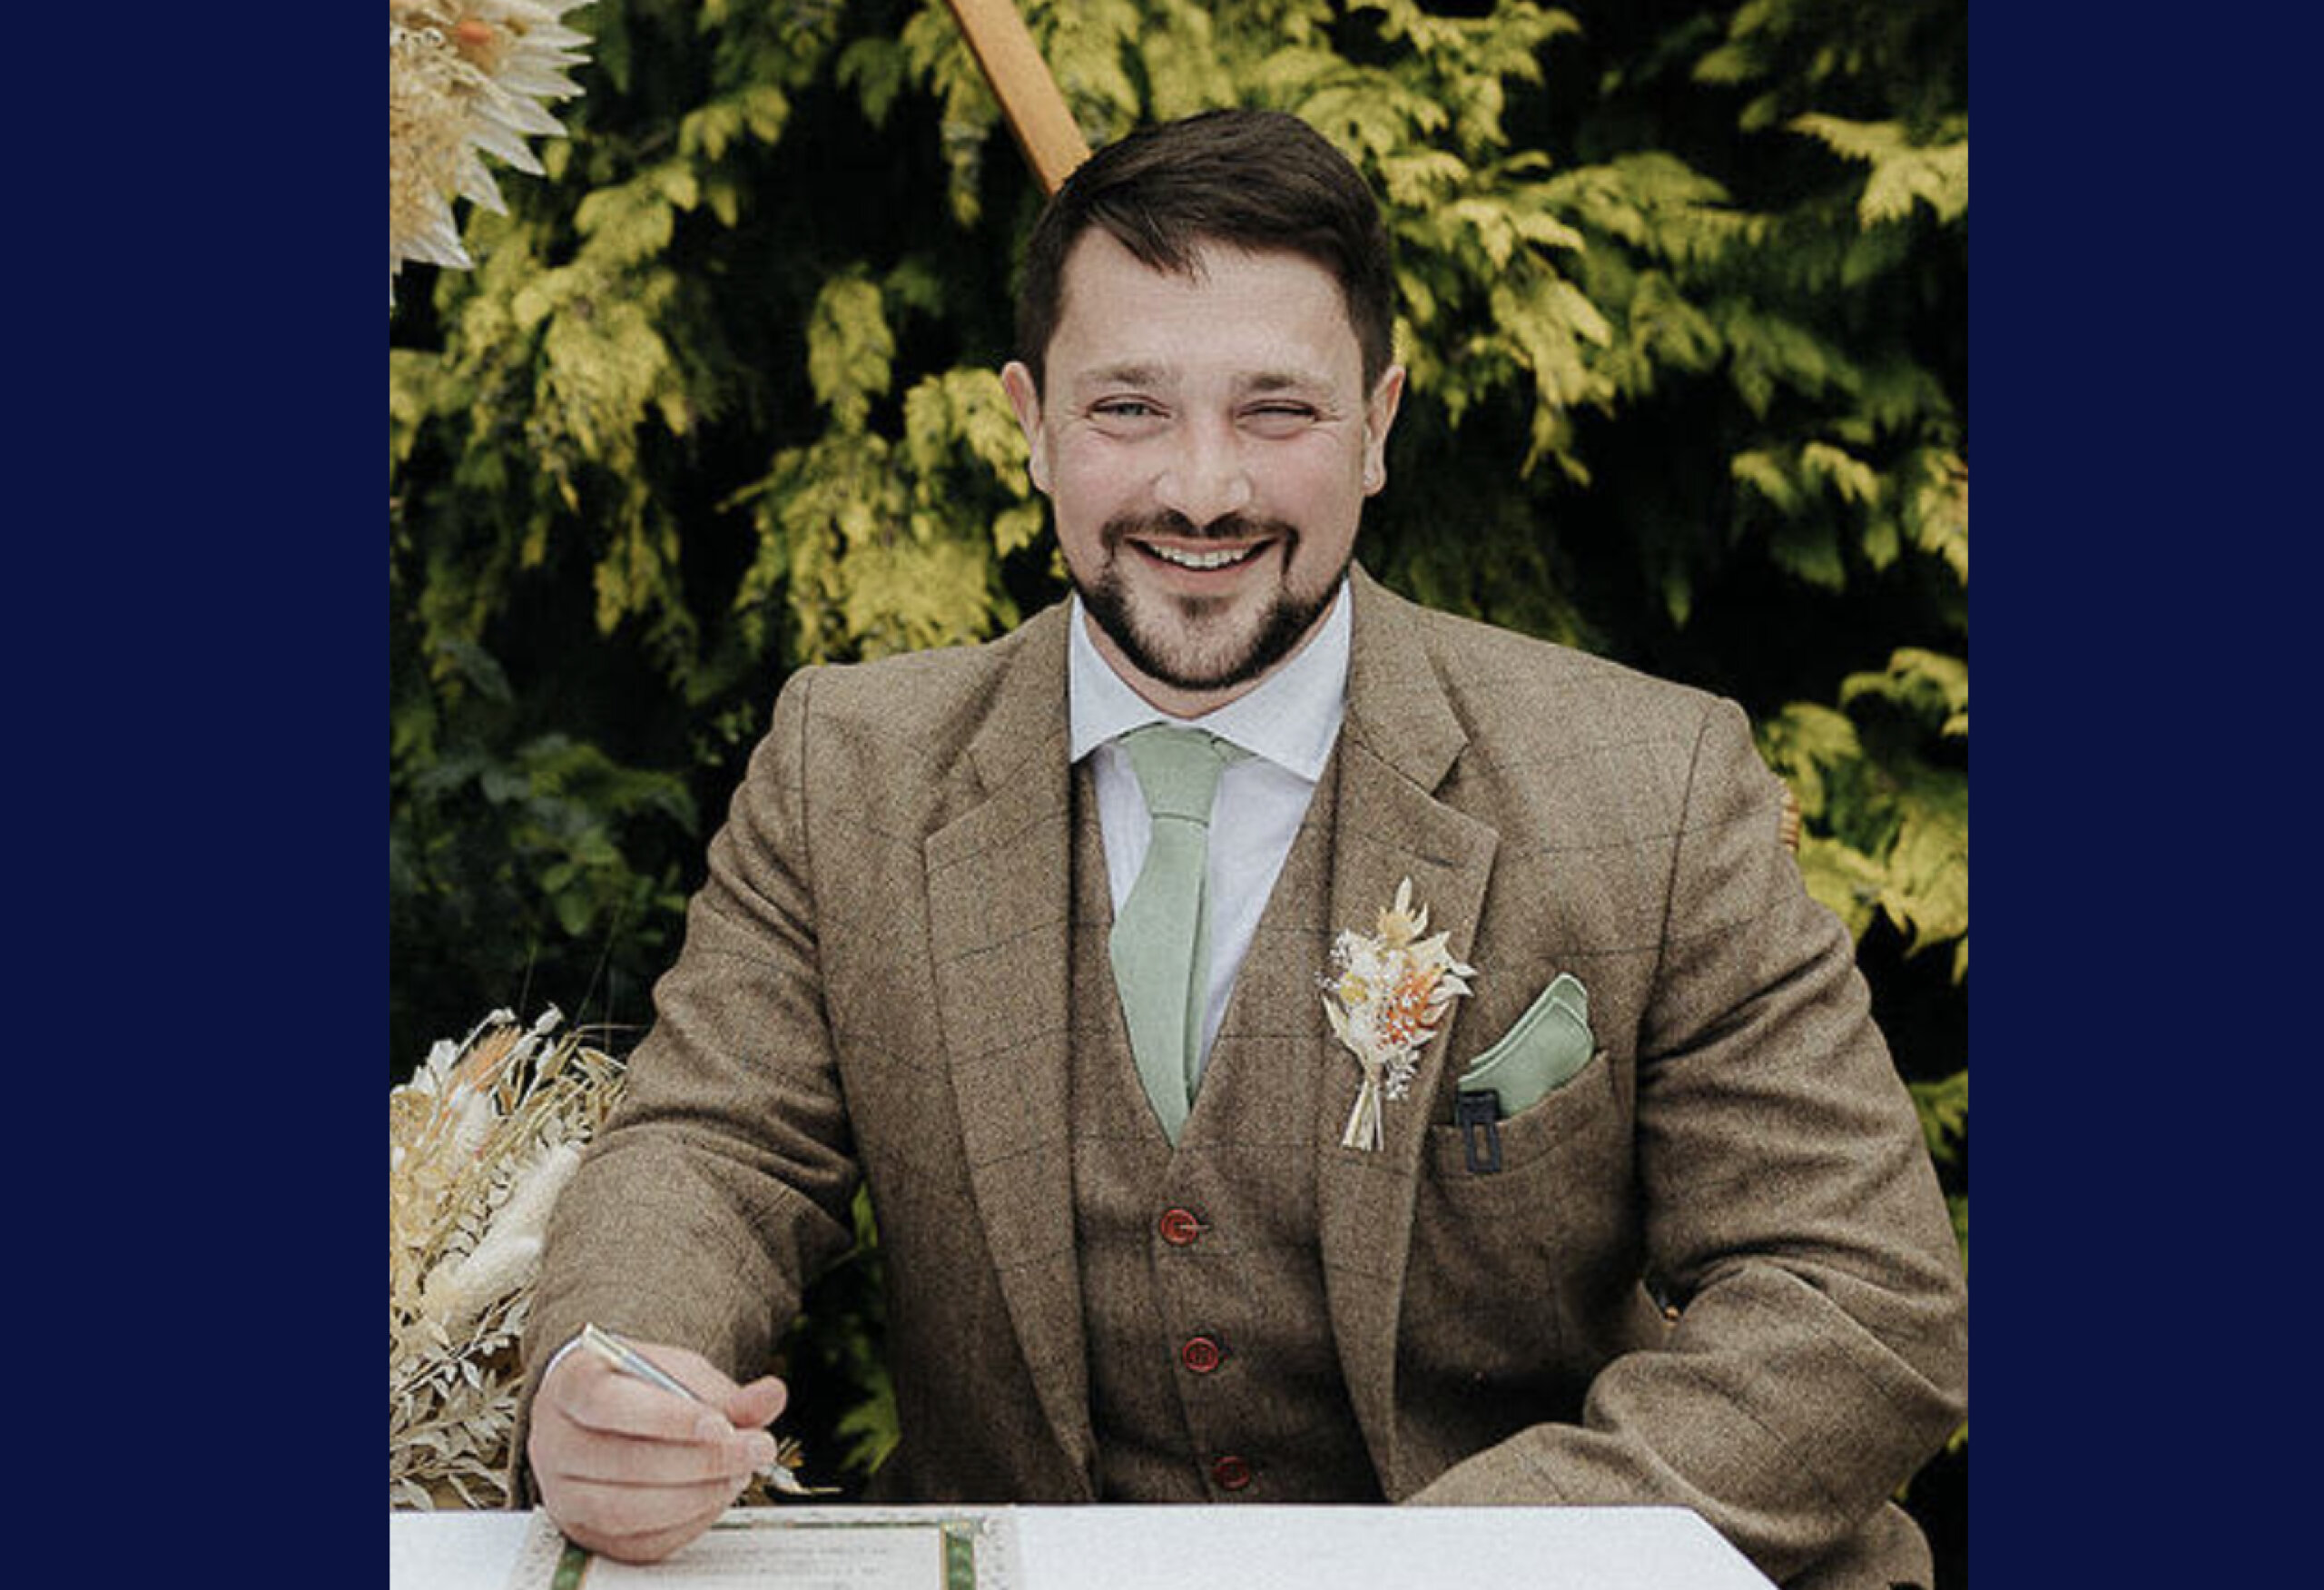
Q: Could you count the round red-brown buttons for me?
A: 3